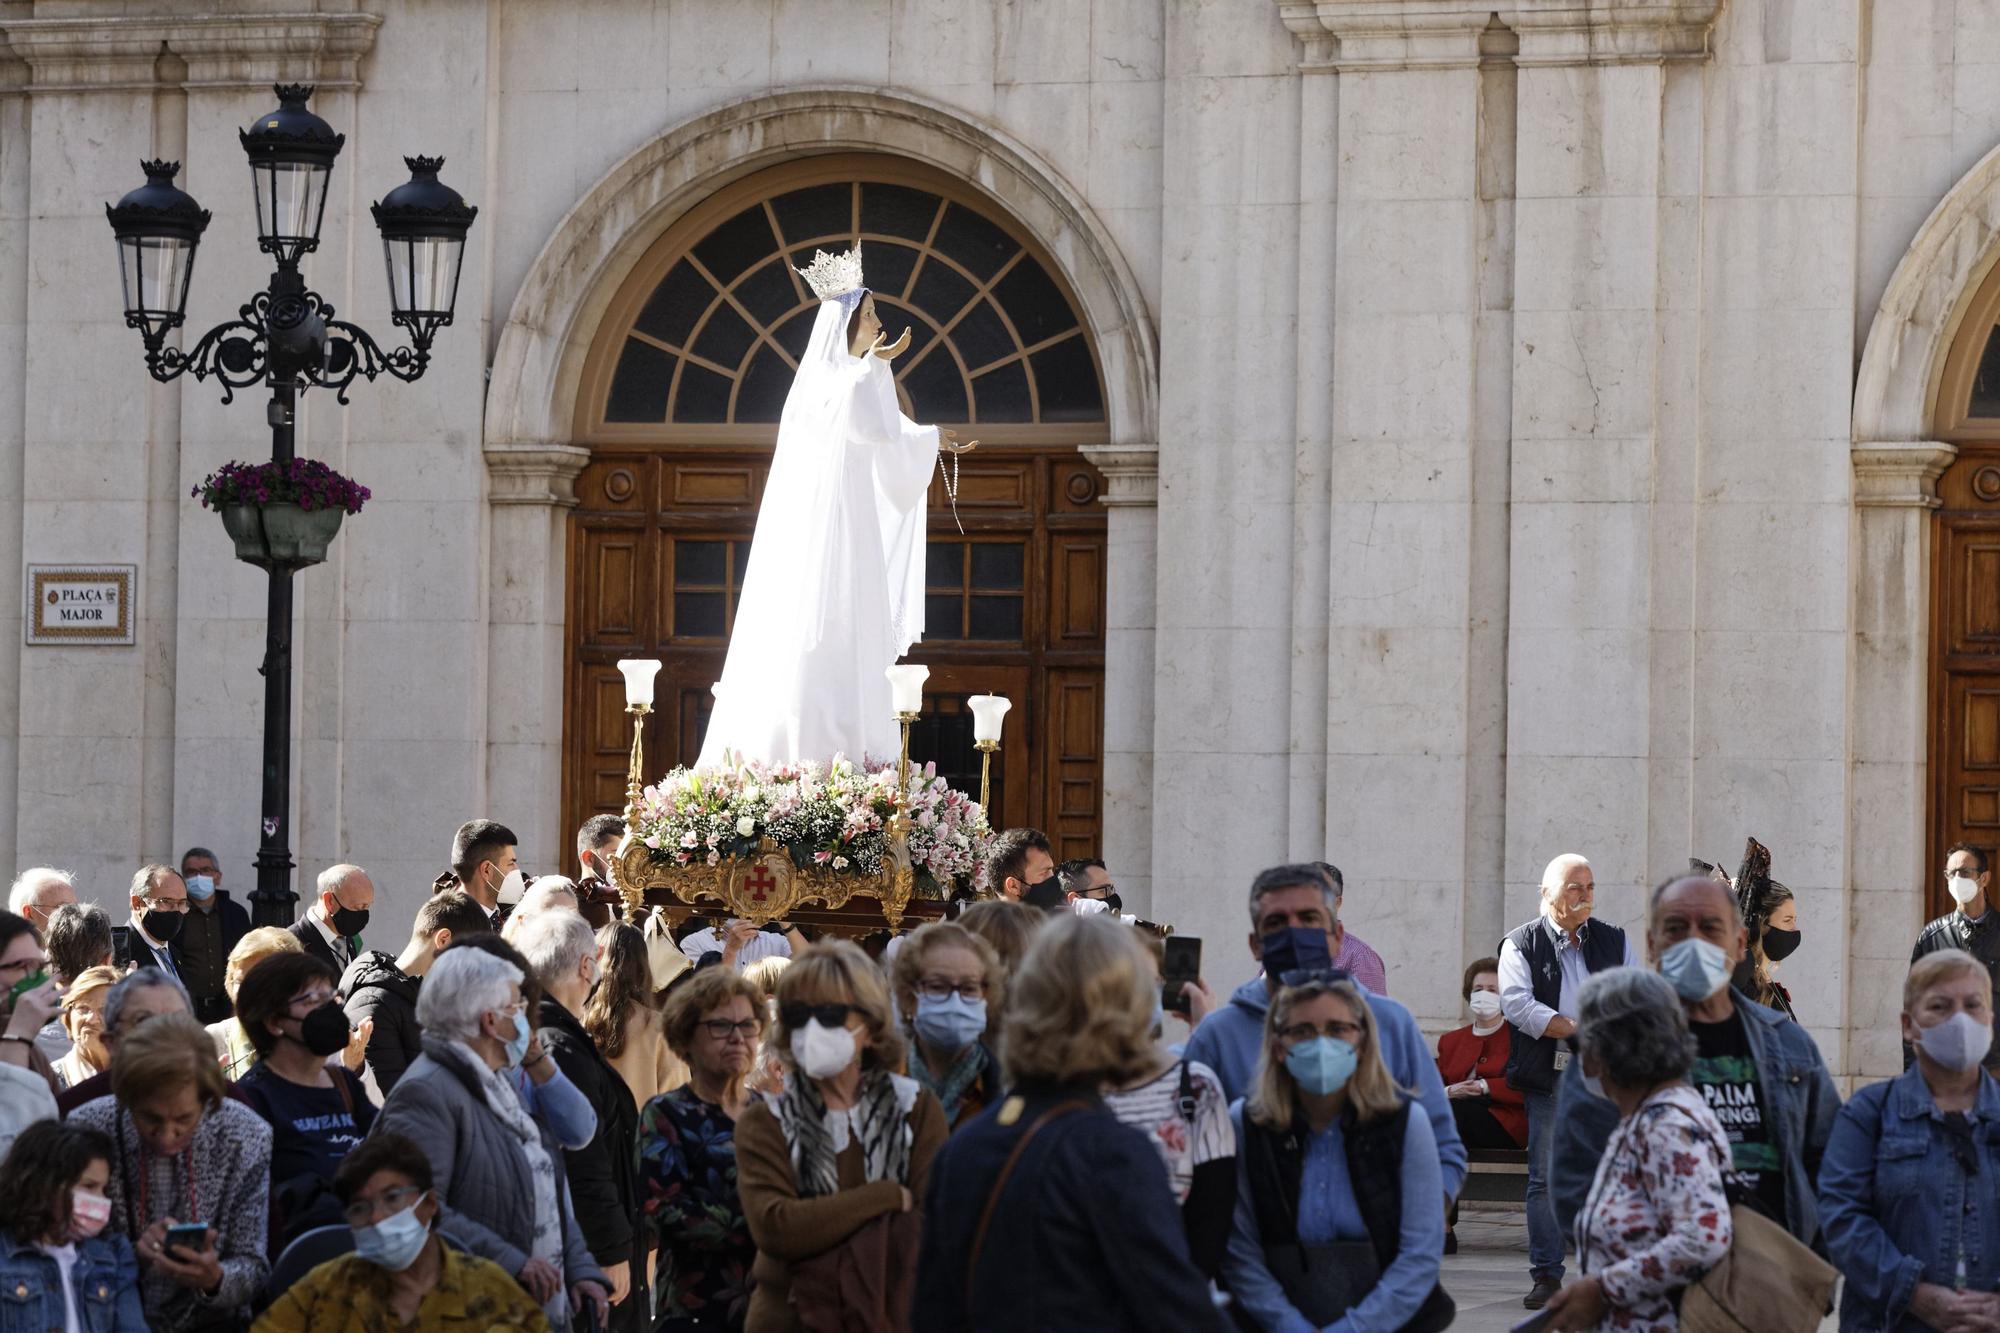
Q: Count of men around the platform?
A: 4